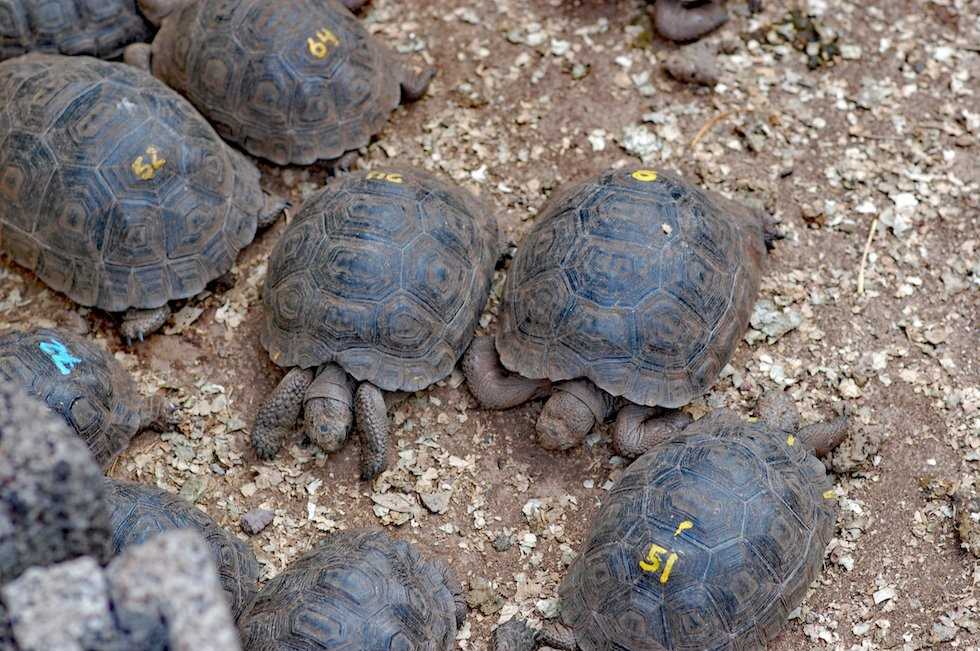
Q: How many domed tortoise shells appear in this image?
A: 9